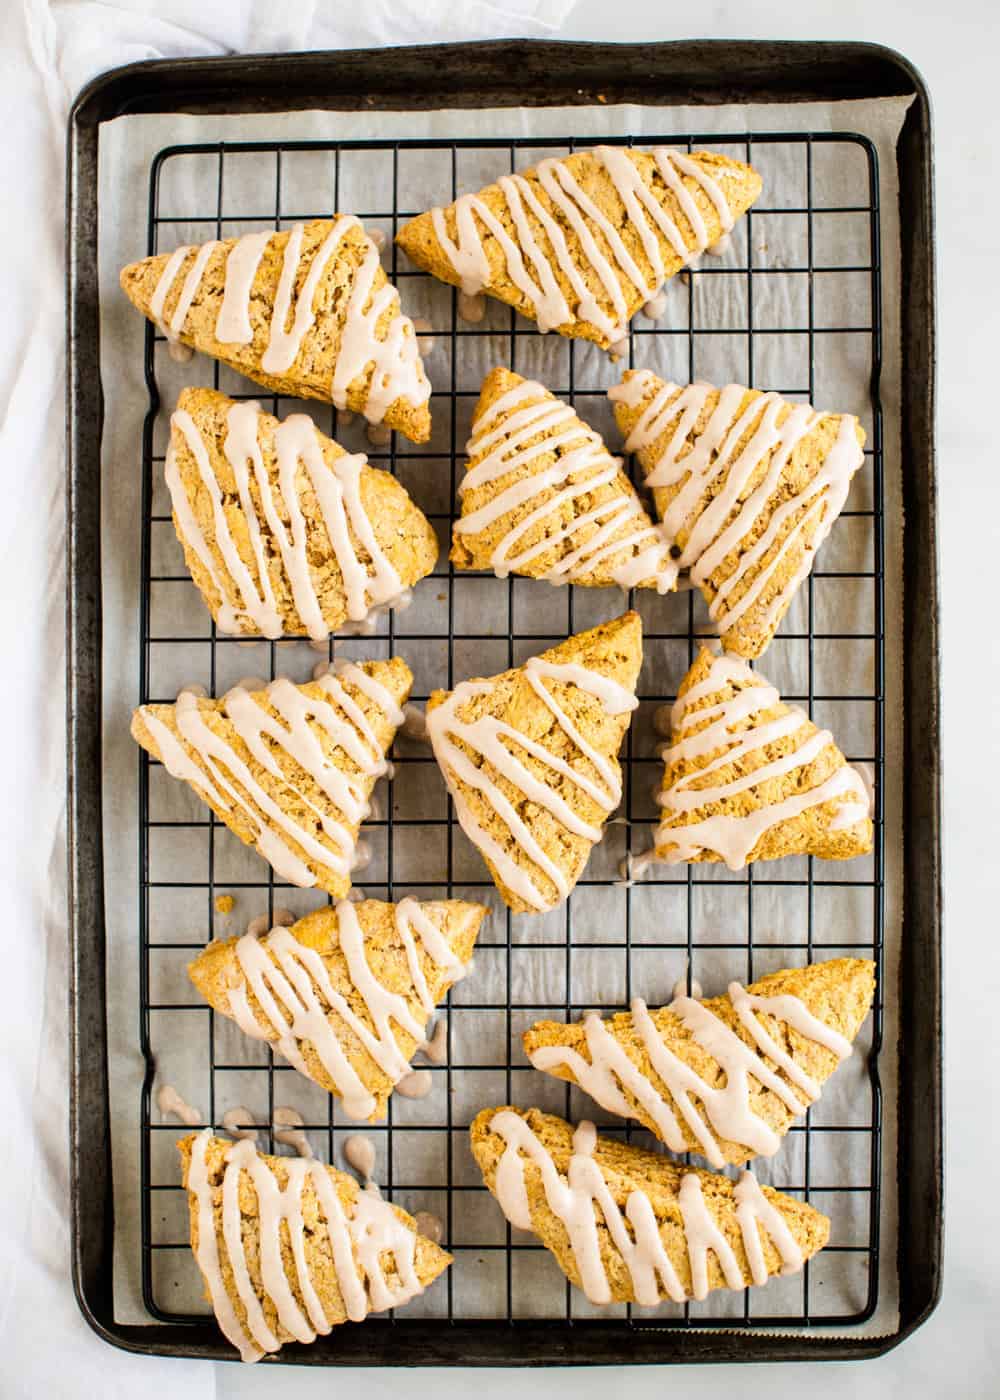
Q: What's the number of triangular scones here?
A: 12